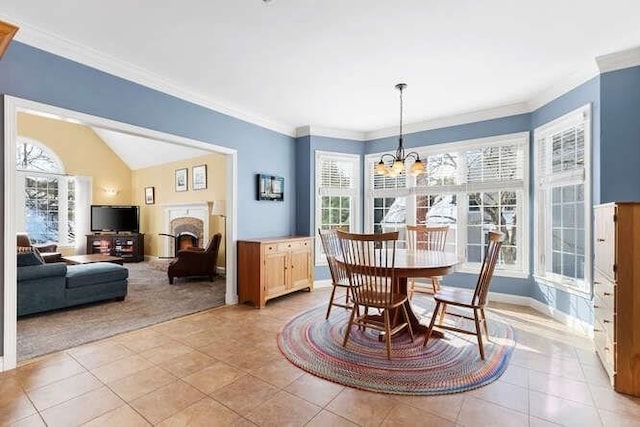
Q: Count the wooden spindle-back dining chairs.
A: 4